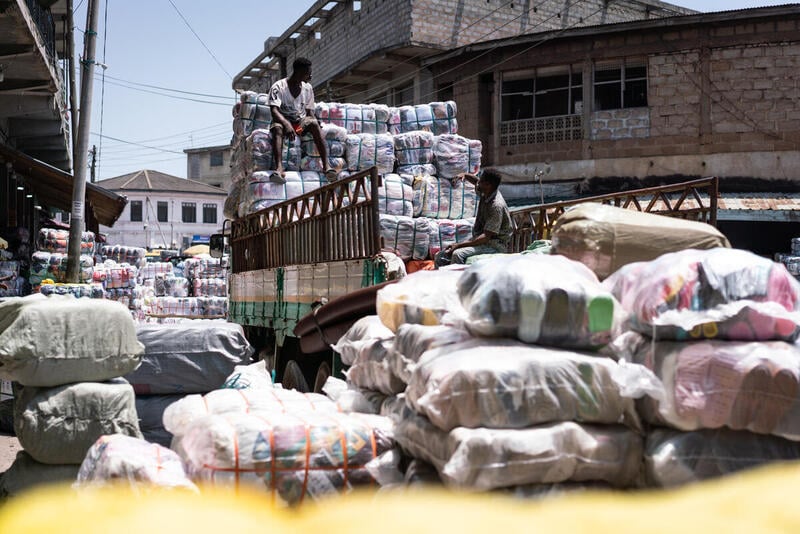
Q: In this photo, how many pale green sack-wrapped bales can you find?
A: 3